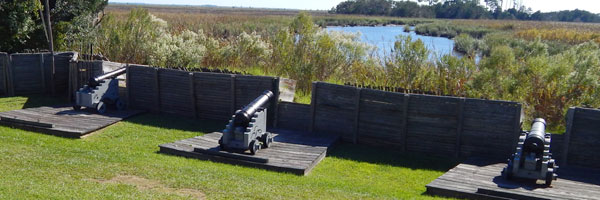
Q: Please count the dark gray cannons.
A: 3